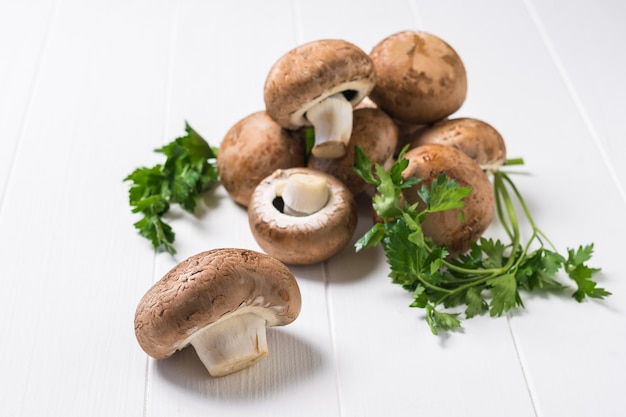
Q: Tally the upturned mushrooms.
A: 1